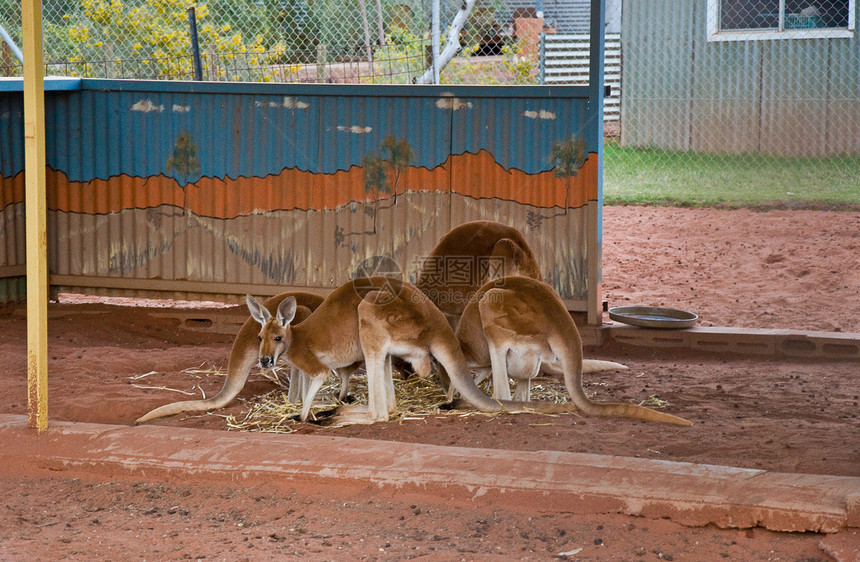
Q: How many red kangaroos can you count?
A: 4